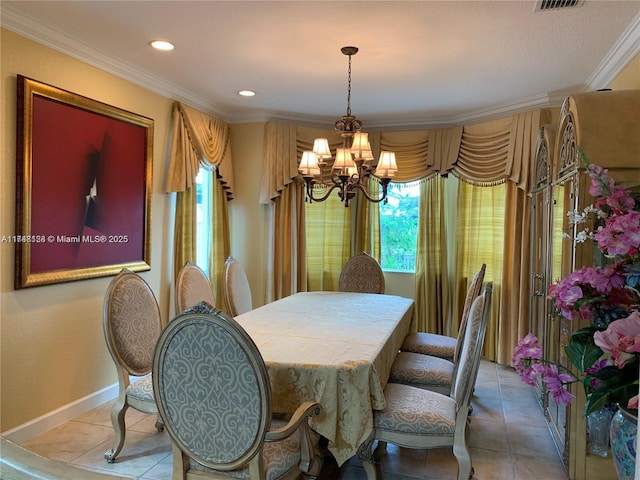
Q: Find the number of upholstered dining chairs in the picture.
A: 8